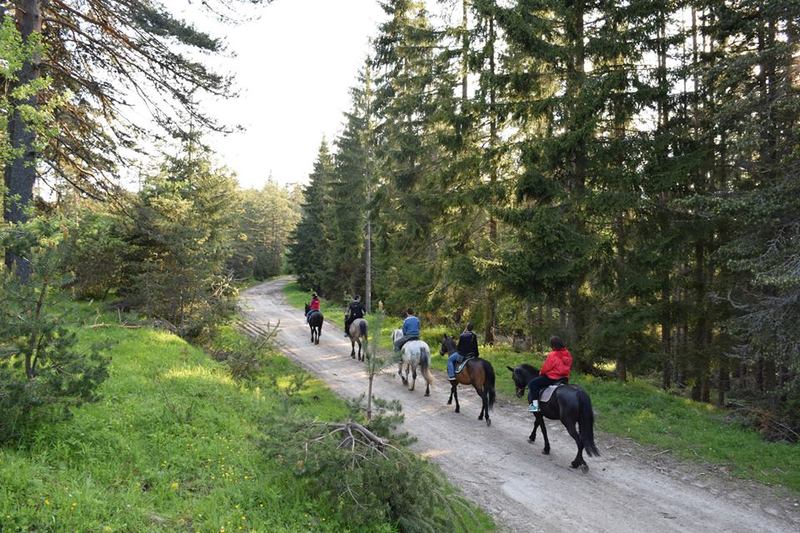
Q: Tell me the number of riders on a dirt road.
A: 5